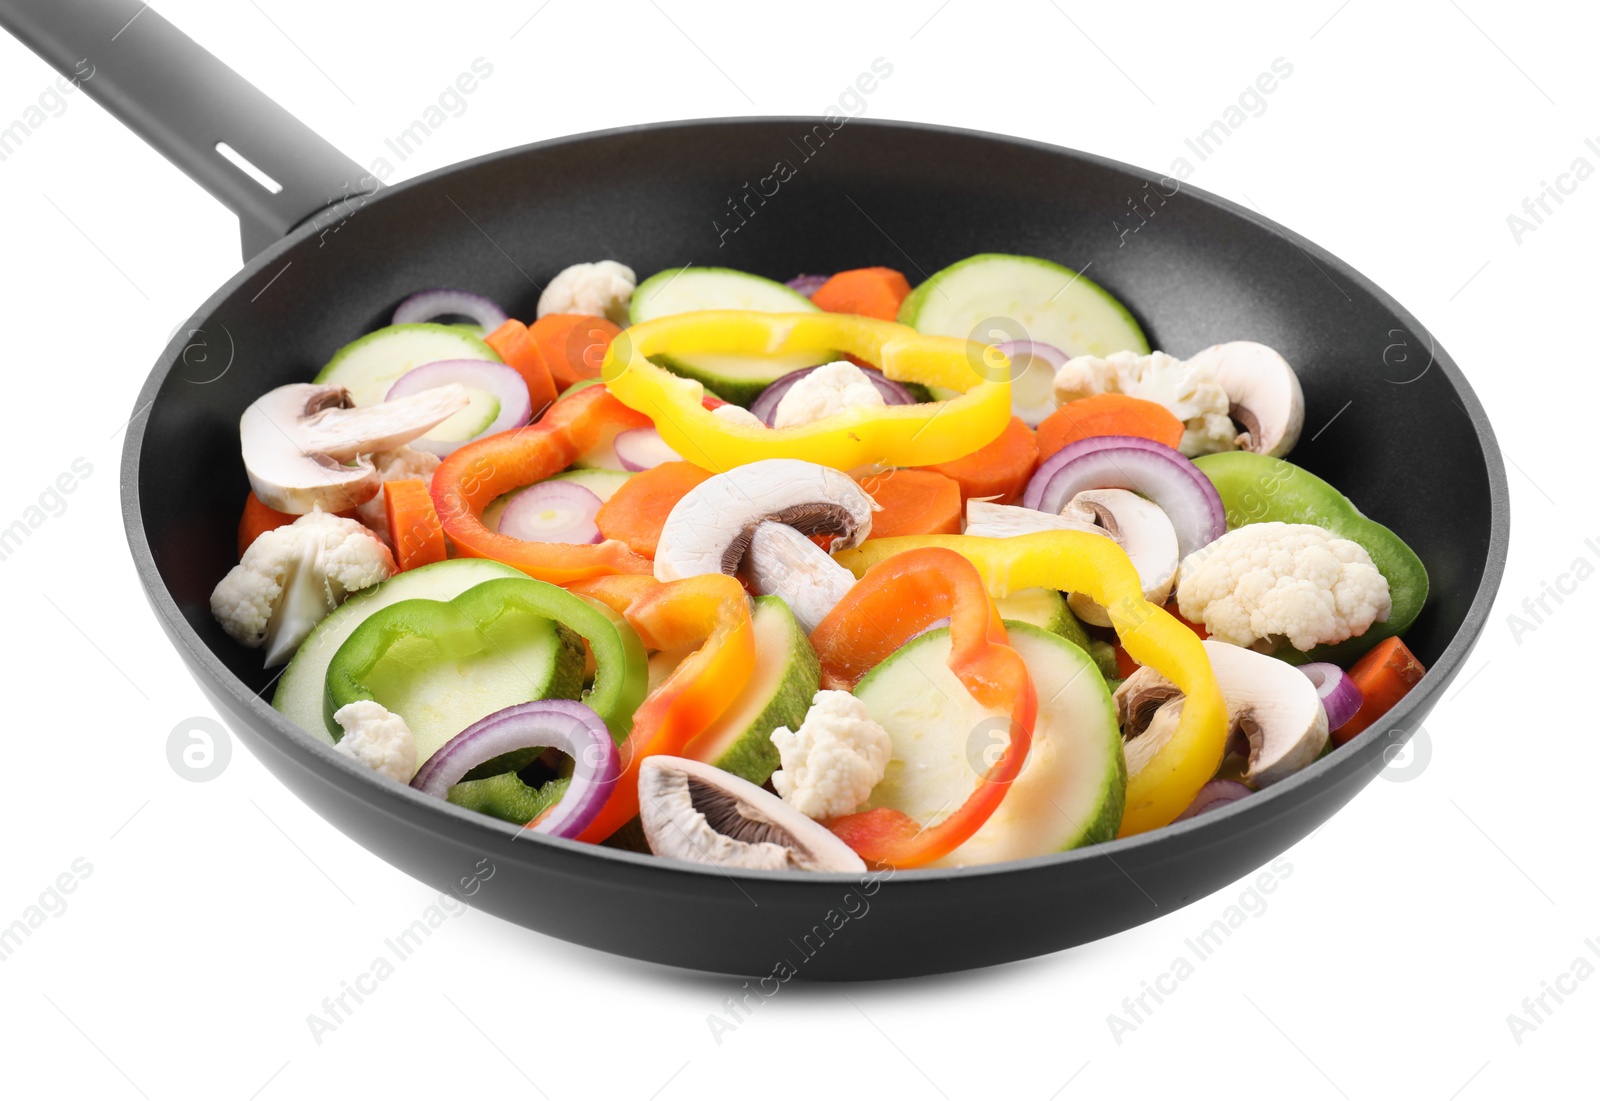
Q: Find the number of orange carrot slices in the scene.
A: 10